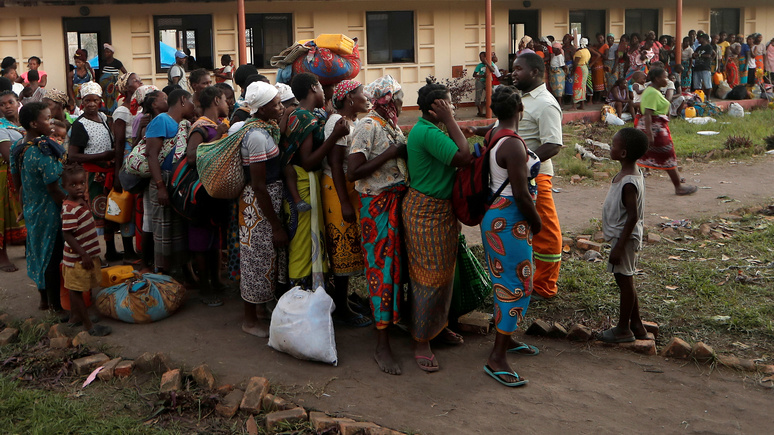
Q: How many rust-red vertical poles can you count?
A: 3